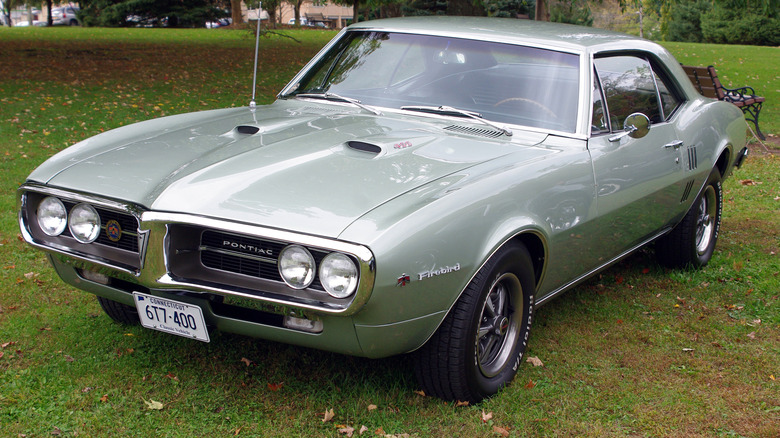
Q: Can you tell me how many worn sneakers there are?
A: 0